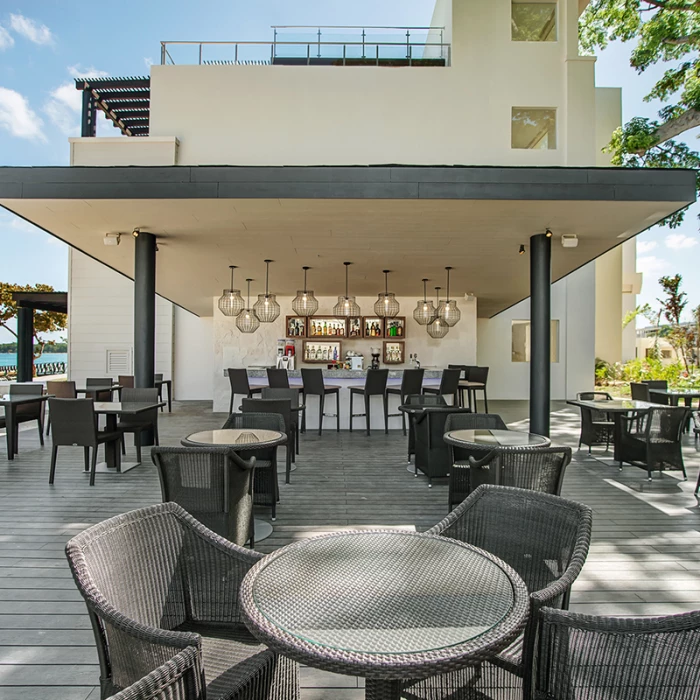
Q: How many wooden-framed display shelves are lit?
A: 7